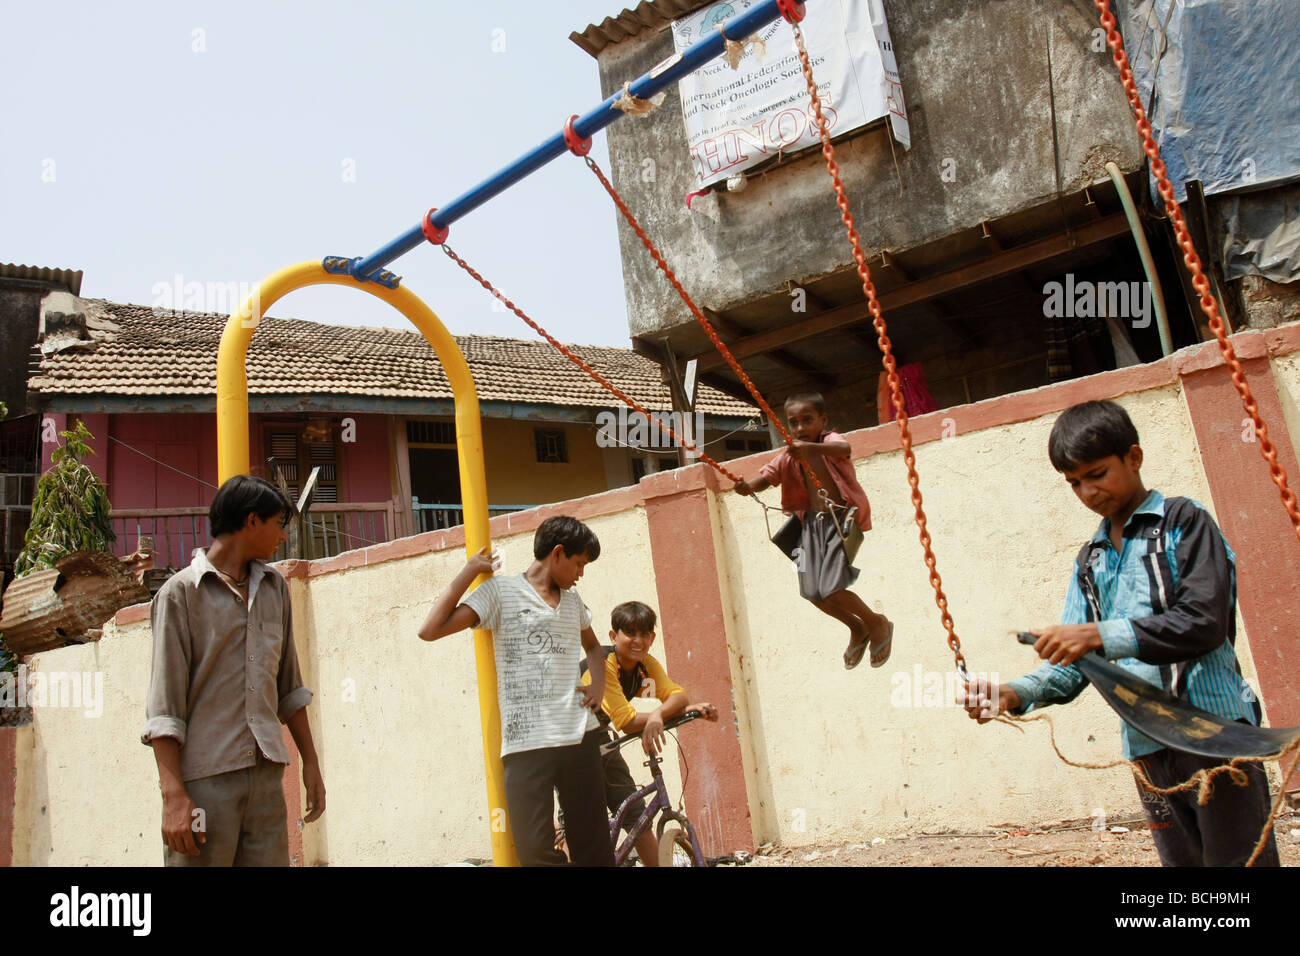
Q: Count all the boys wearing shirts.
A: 5